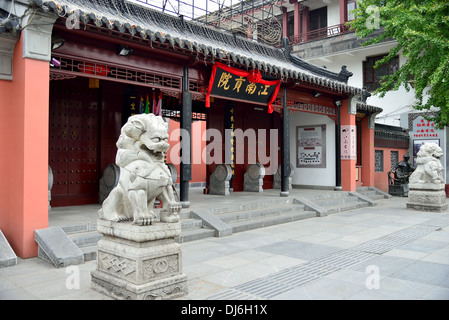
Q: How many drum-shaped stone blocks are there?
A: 6